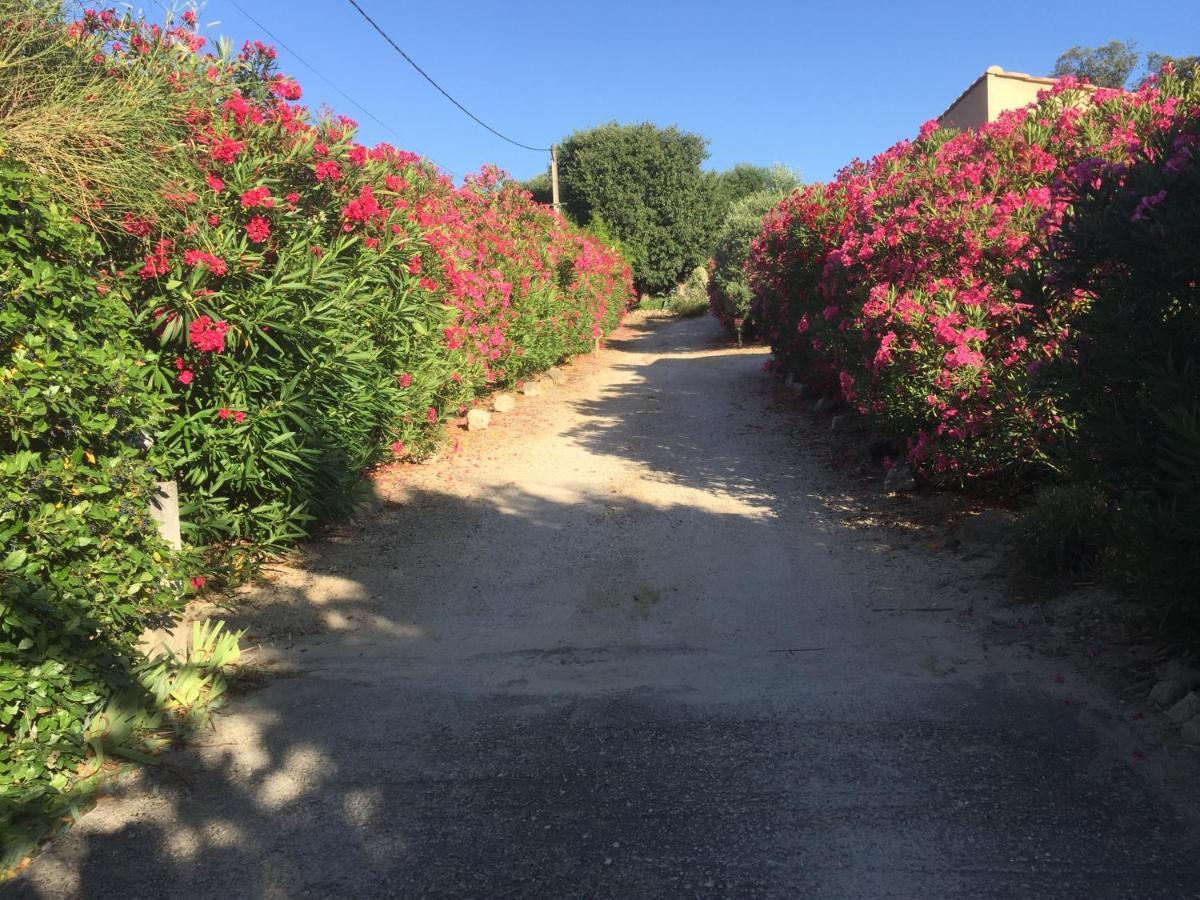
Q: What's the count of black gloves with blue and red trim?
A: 0